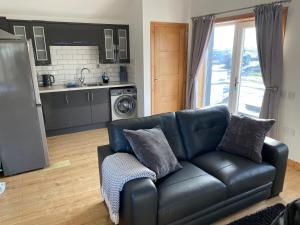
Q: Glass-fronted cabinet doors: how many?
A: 4